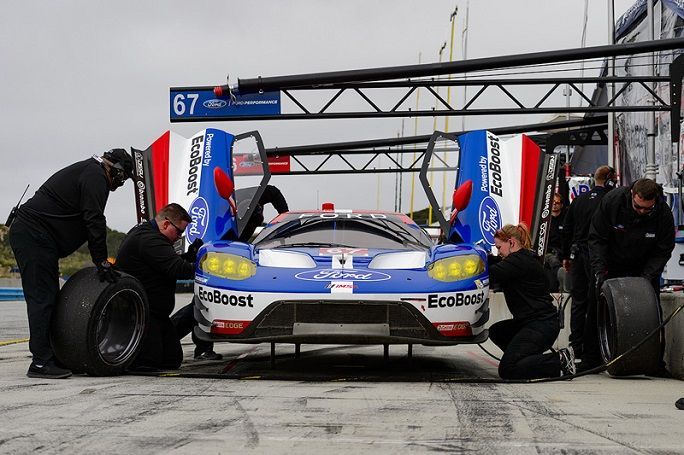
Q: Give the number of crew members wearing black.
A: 7